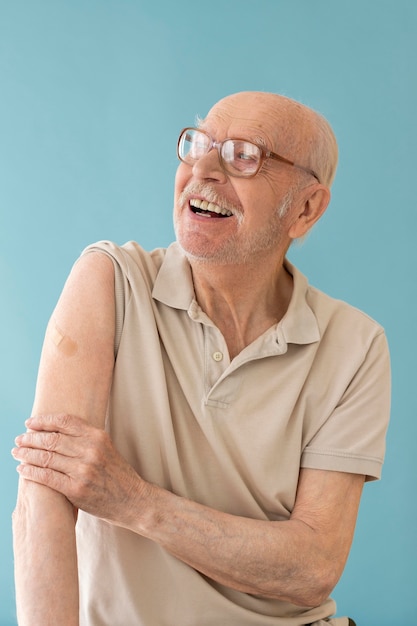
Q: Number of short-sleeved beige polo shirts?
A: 1